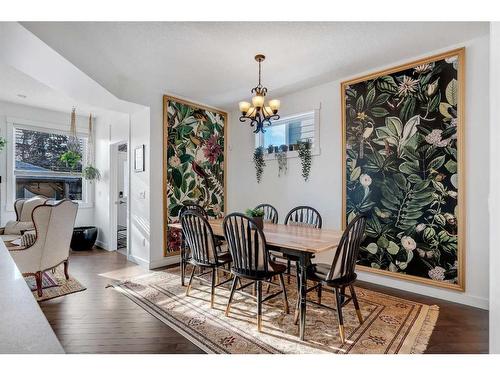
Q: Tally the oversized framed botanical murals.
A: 2